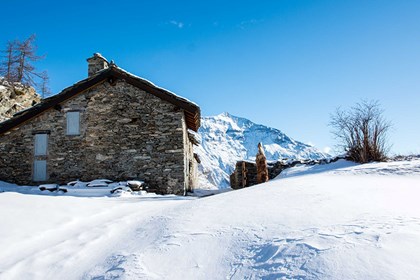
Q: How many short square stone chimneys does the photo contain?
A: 1